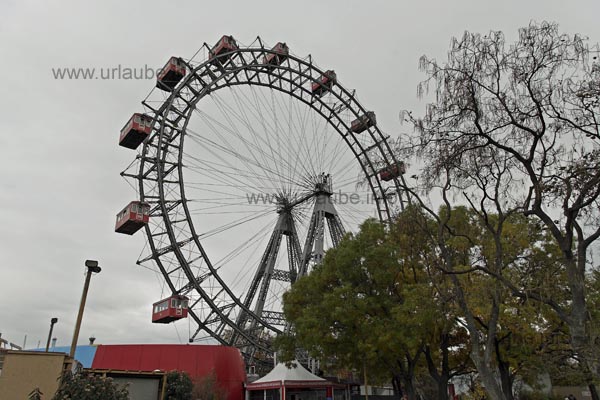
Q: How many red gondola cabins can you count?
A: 9